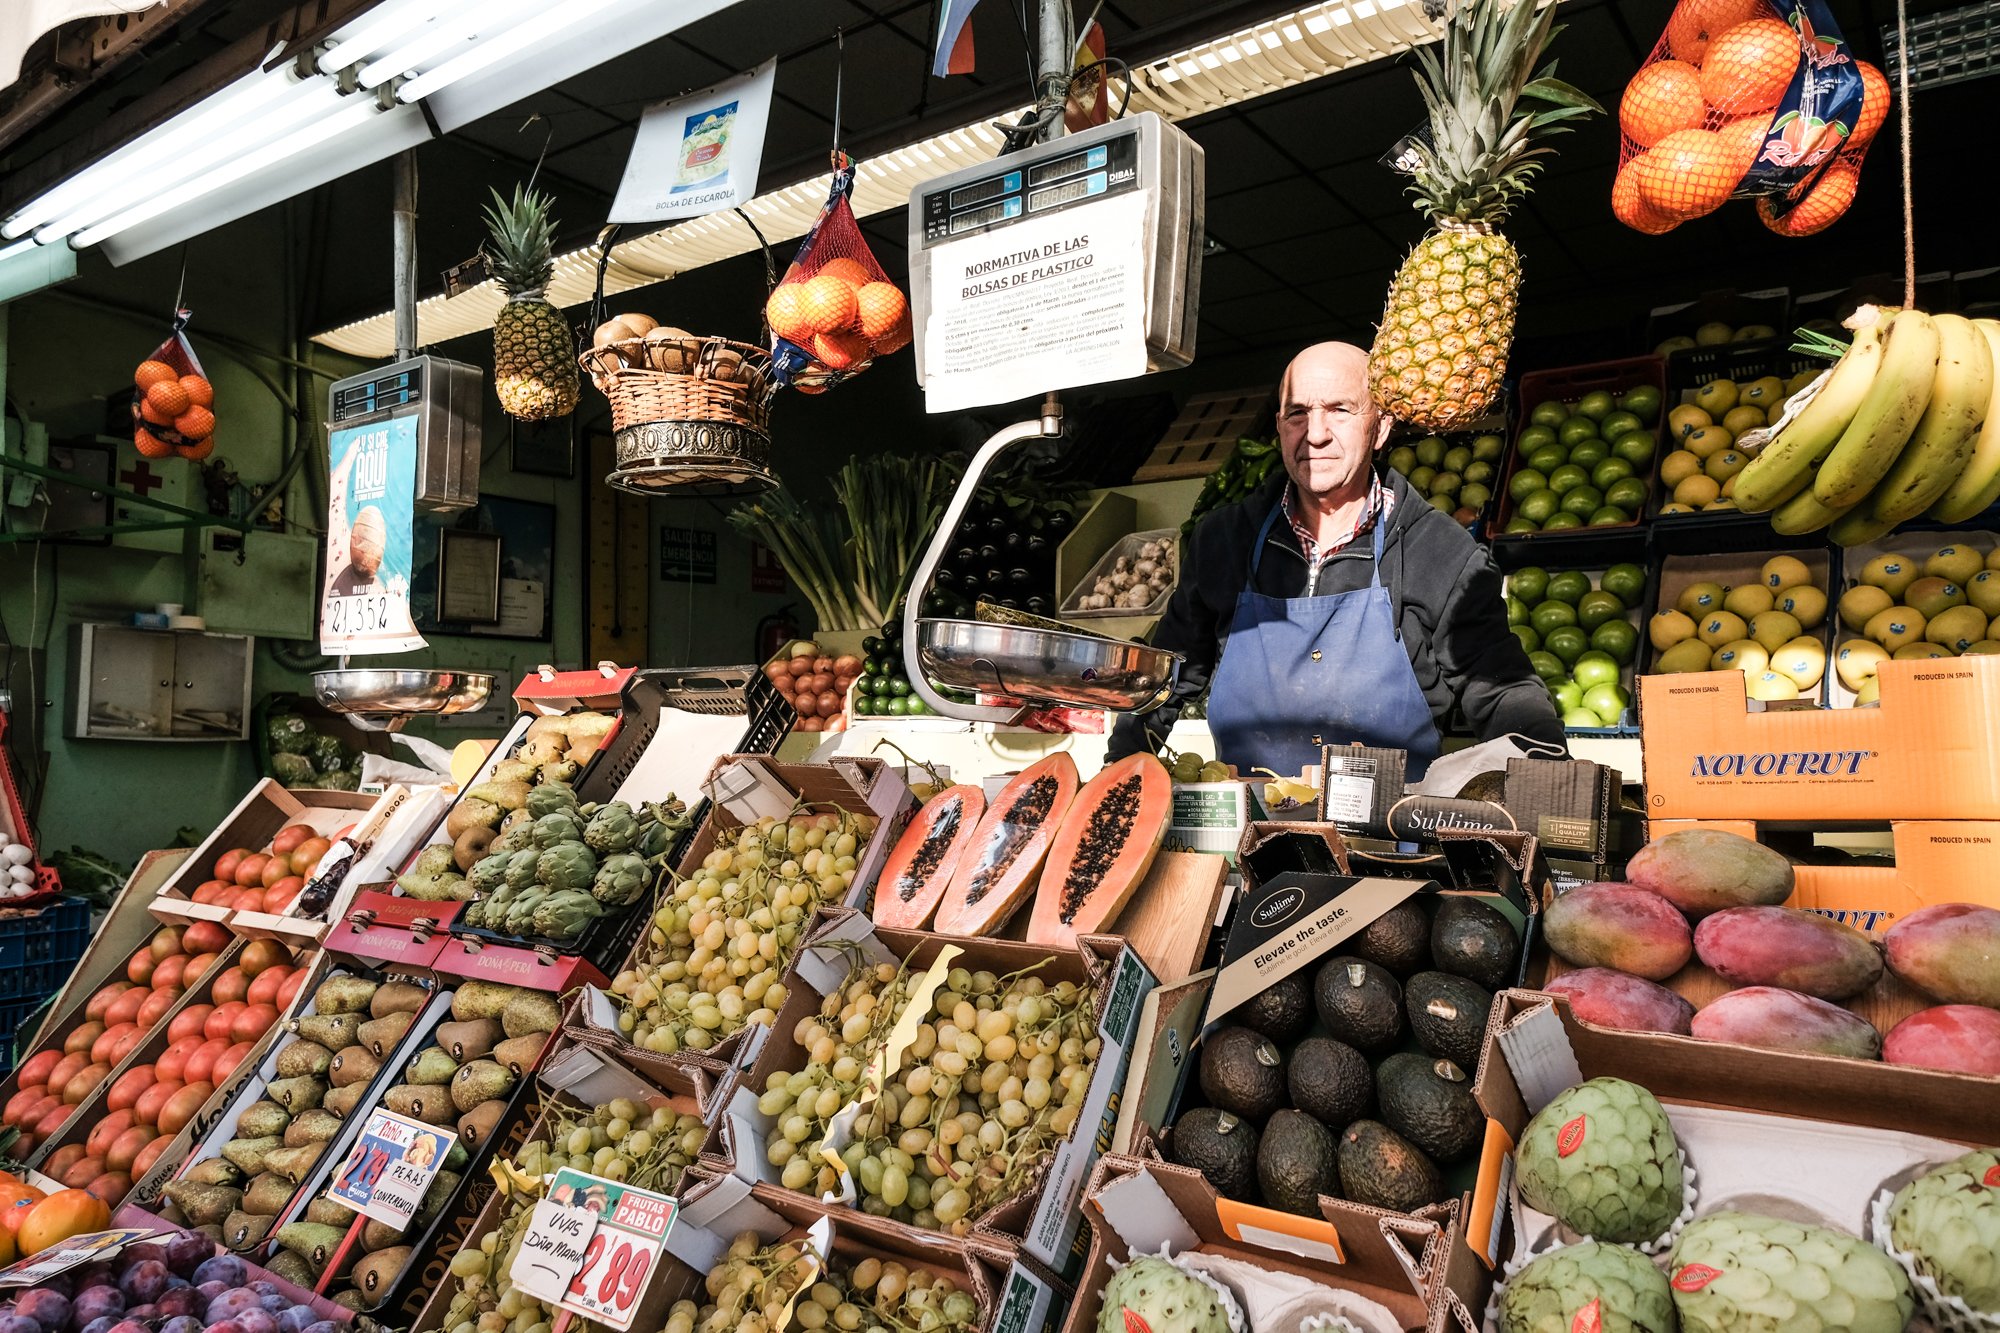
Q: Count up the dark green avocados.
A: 11